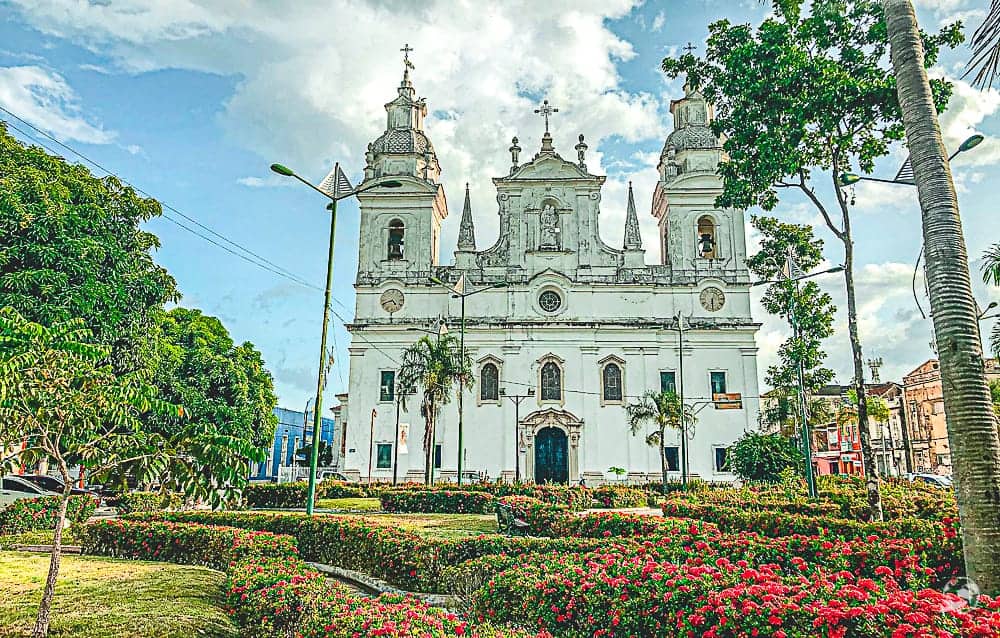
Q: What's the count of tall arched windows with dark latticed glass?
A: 3